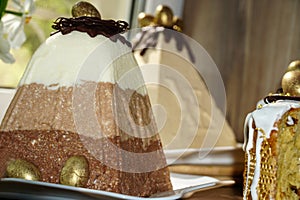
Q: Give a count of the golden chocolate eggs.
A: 8